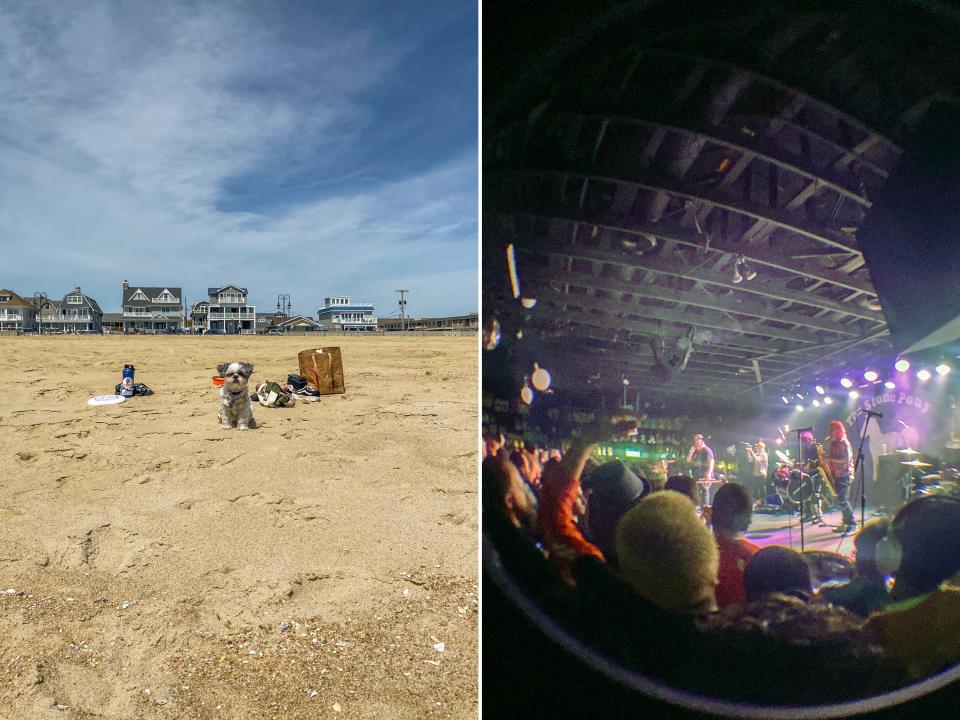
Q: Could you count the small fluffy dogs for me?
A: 1